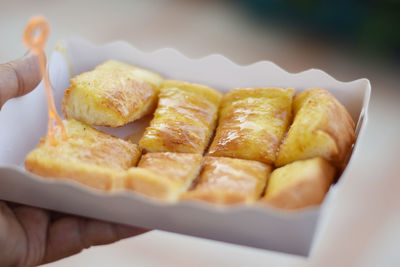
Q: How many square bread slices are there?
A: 8